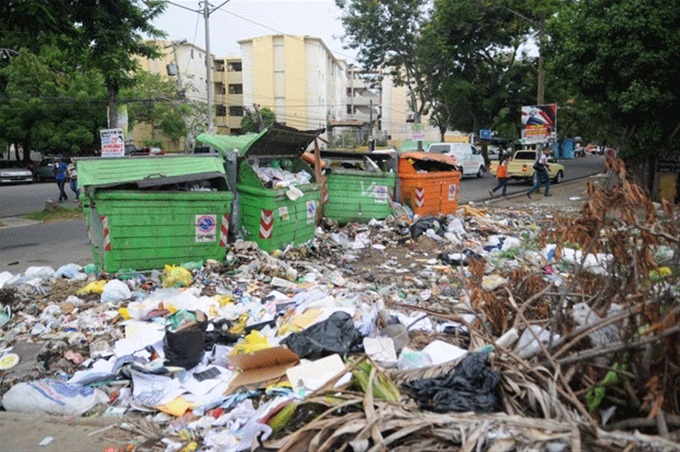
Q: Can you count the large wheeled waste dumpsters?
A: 4